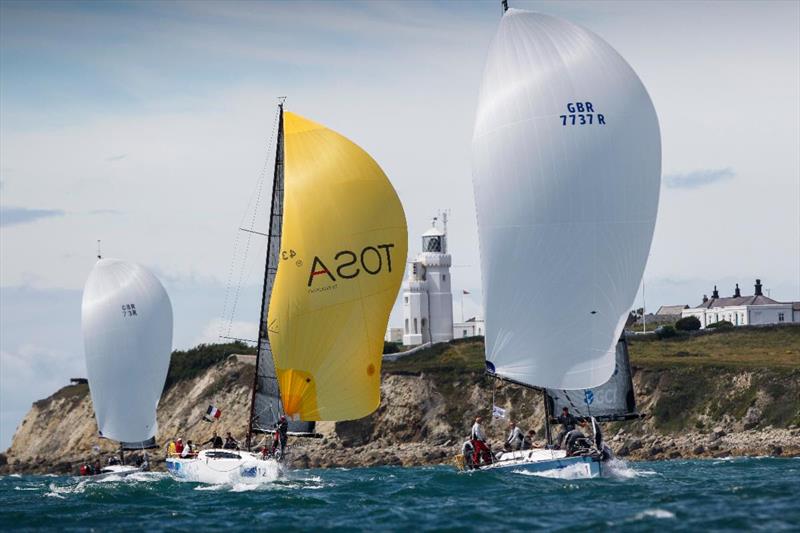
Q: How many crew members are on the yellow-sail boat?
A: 6